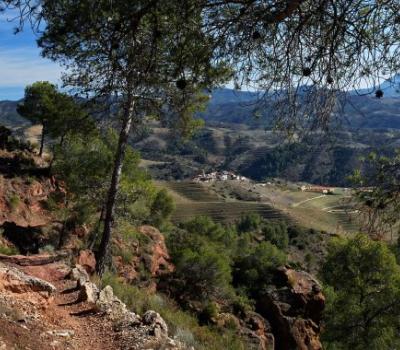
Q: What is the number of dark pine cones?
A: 5